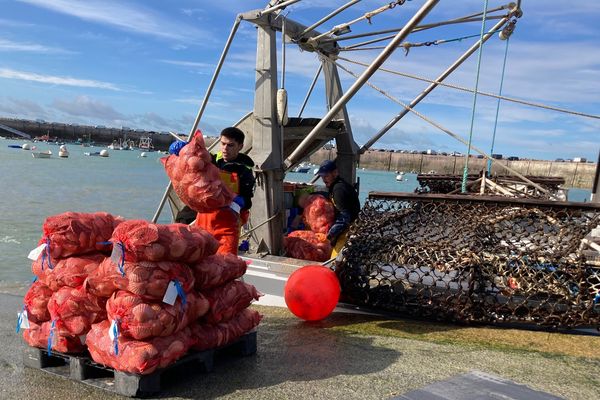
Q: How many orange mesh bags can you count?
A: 15